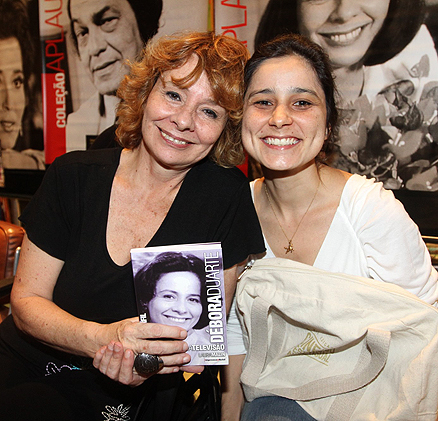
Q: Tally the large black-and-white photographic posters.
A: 3